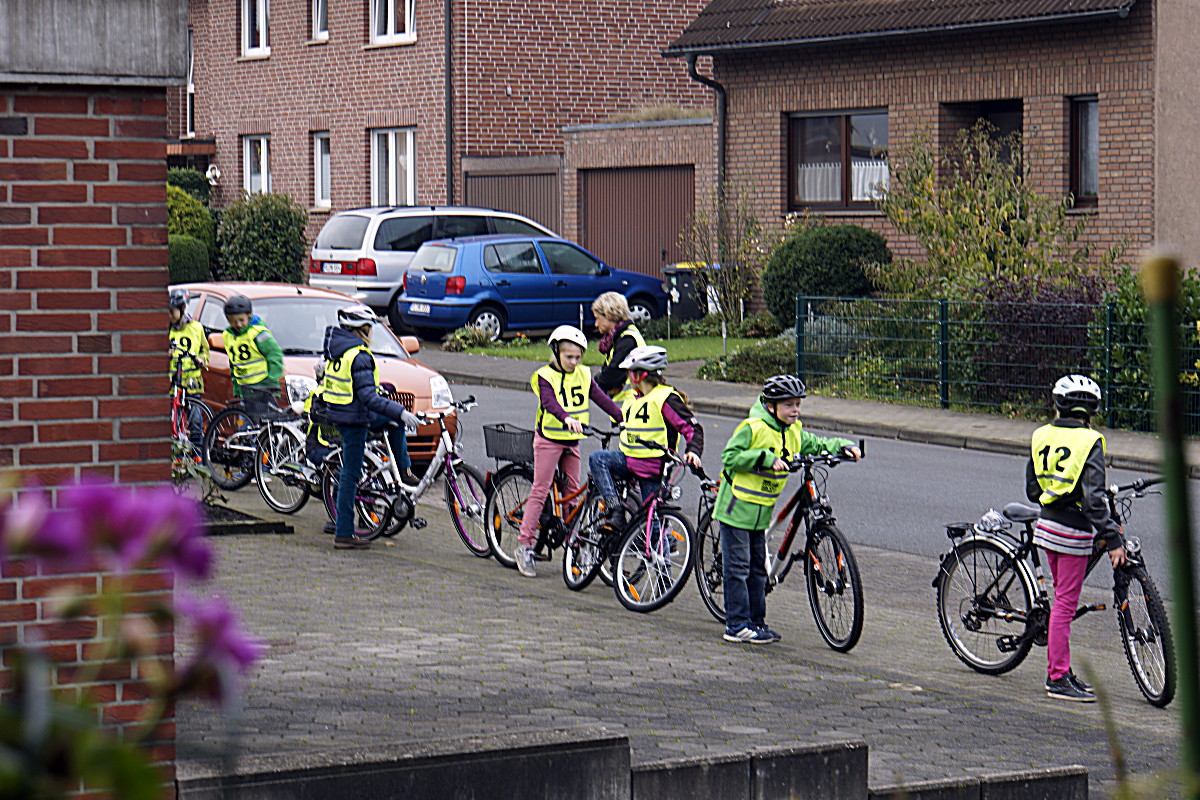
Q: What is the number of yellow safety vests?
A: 9